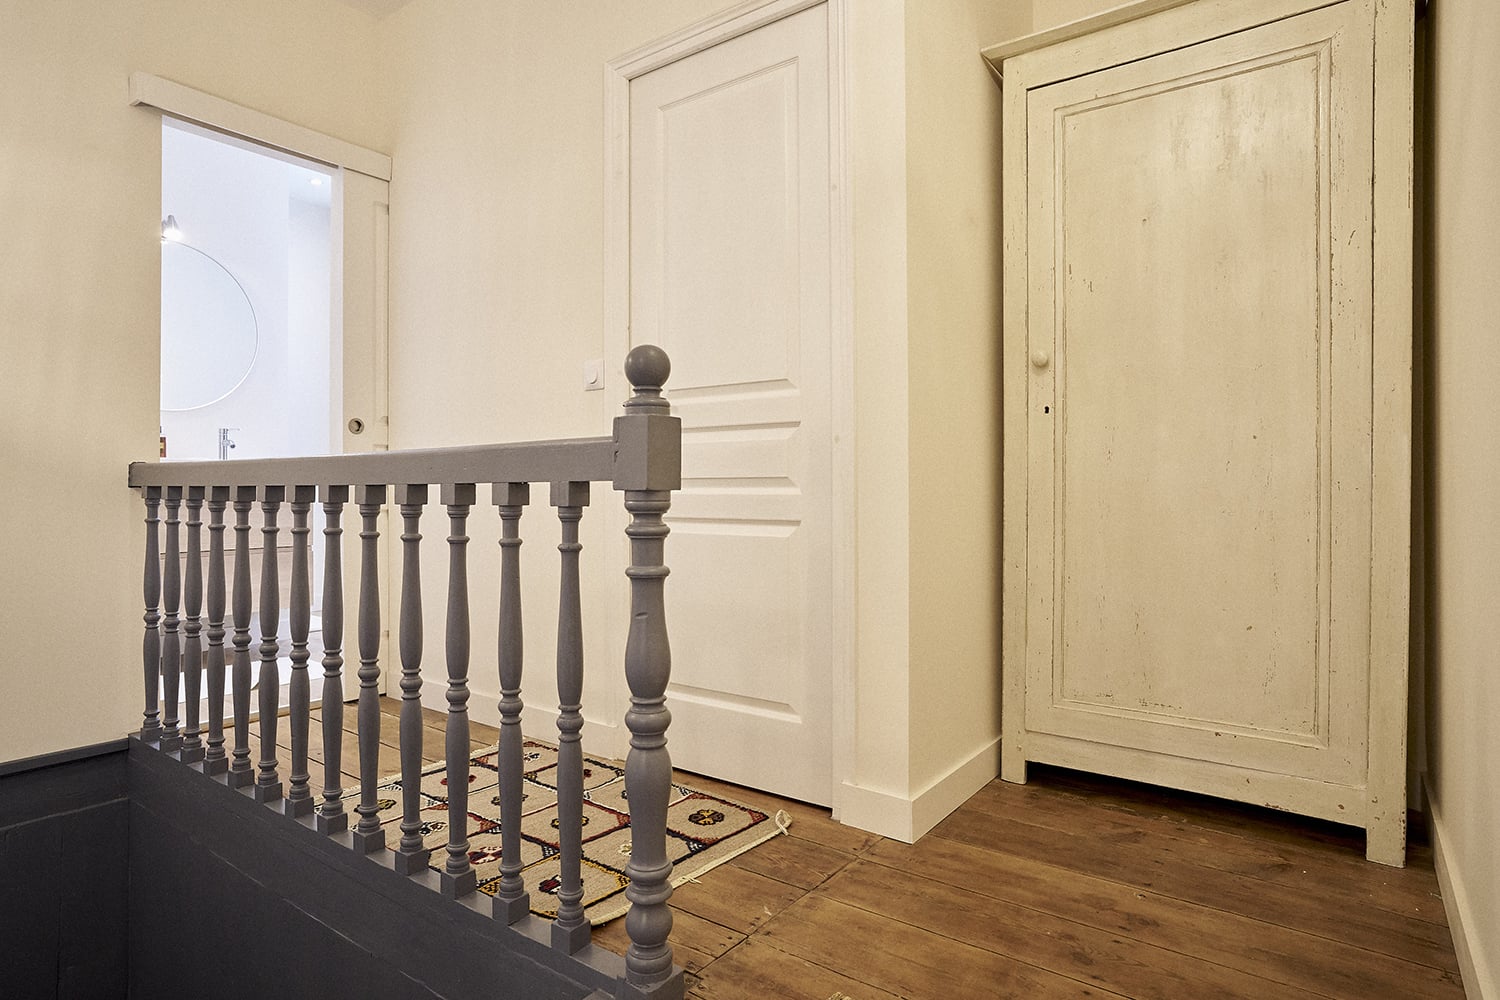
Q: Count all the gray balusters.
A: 13